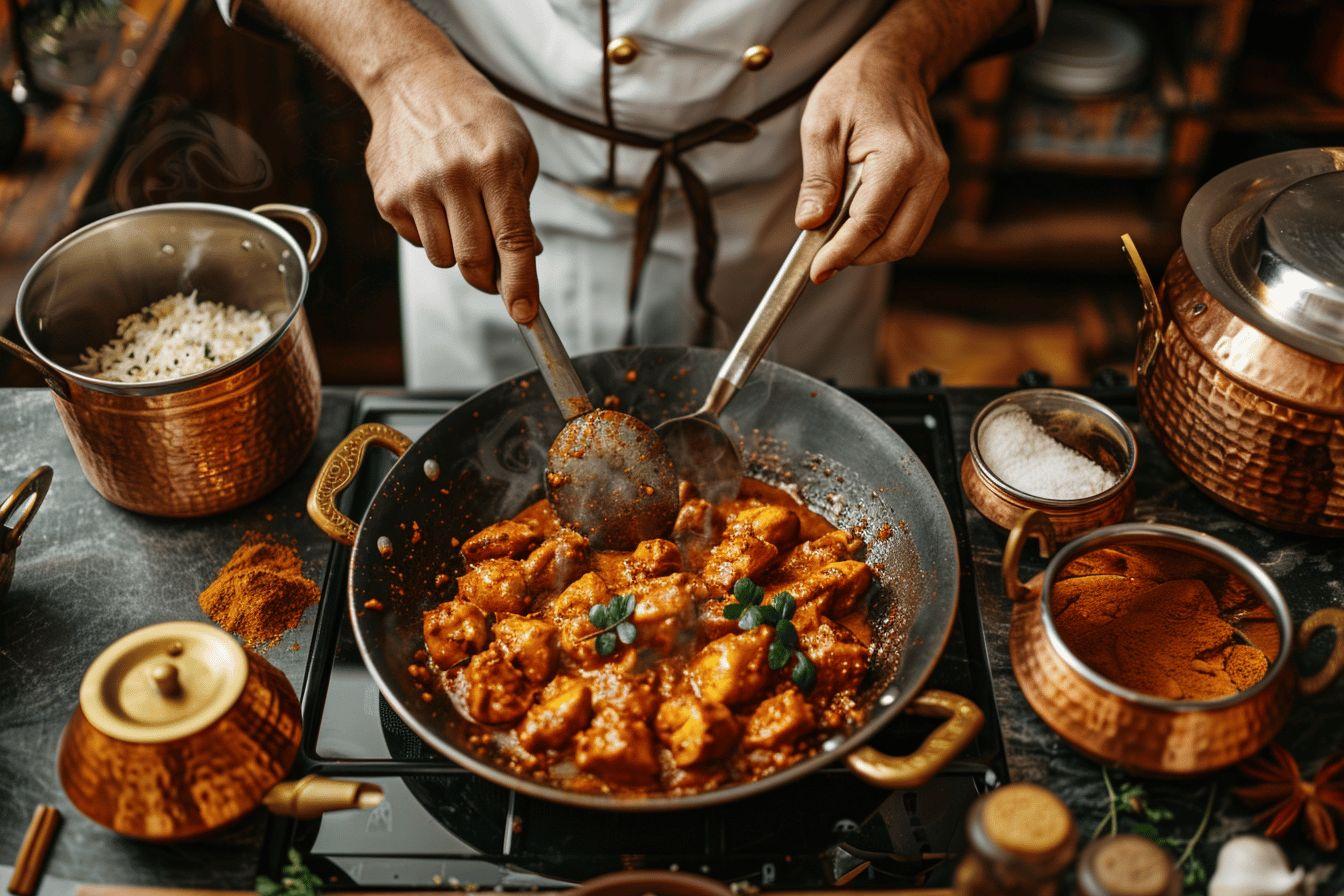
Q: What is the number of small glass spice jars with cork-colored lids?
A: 2